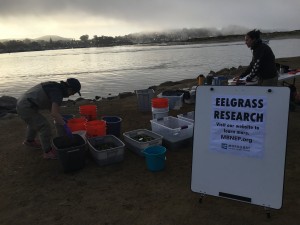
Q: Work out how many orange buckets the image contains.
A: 4